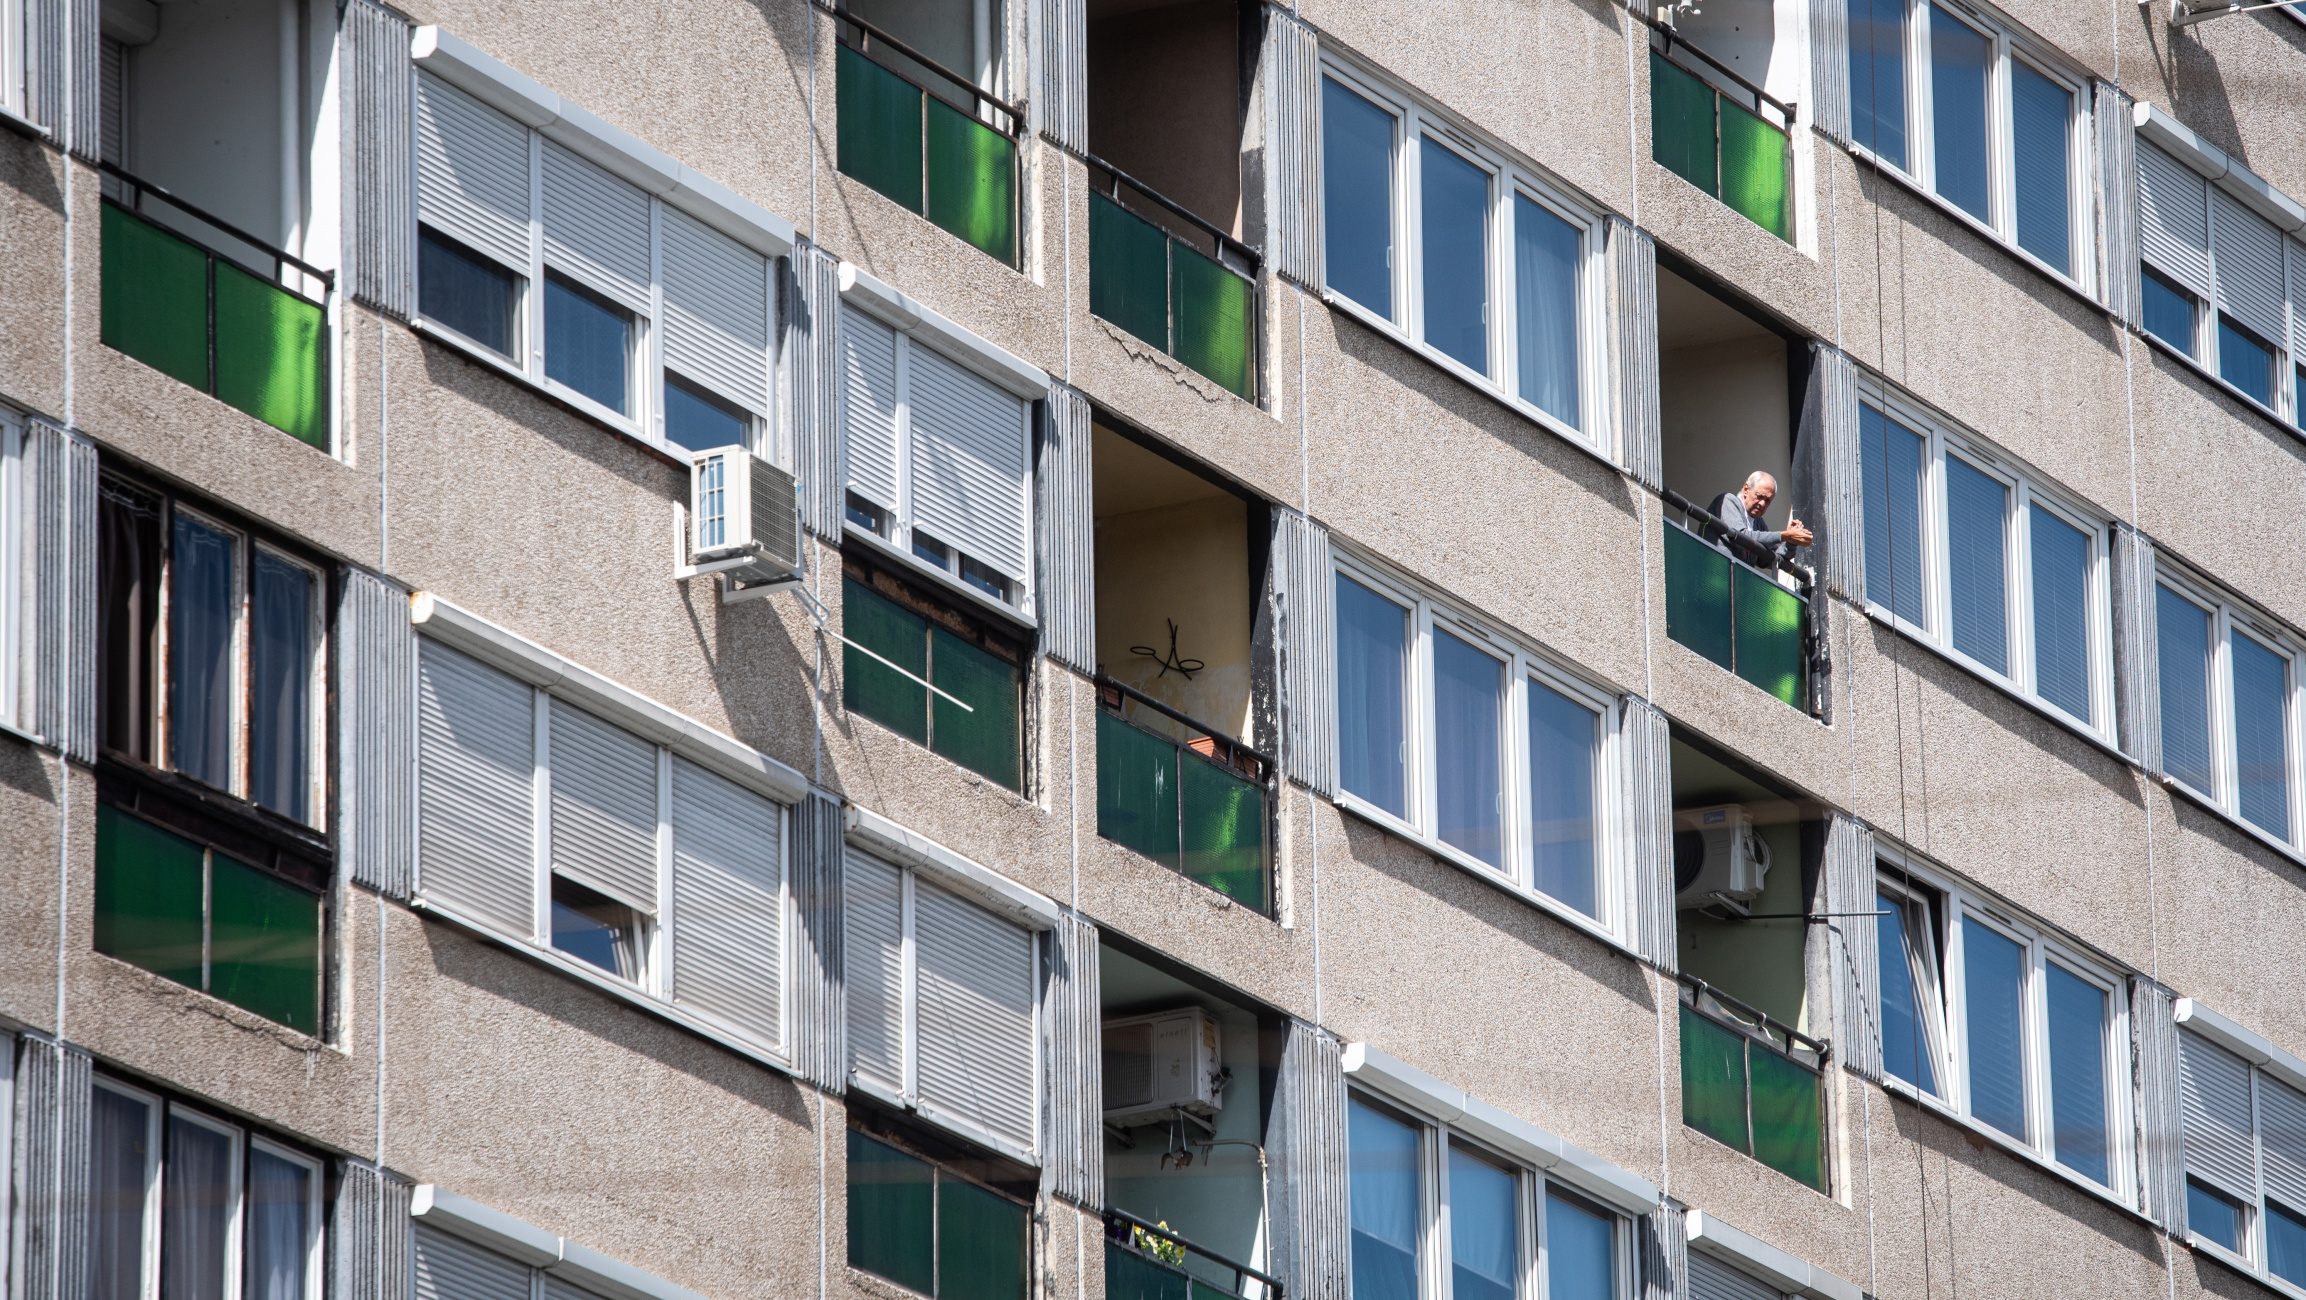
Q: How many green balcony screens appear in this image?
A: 11